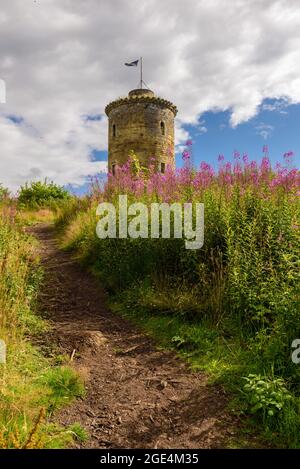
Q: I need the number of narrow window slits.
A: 4